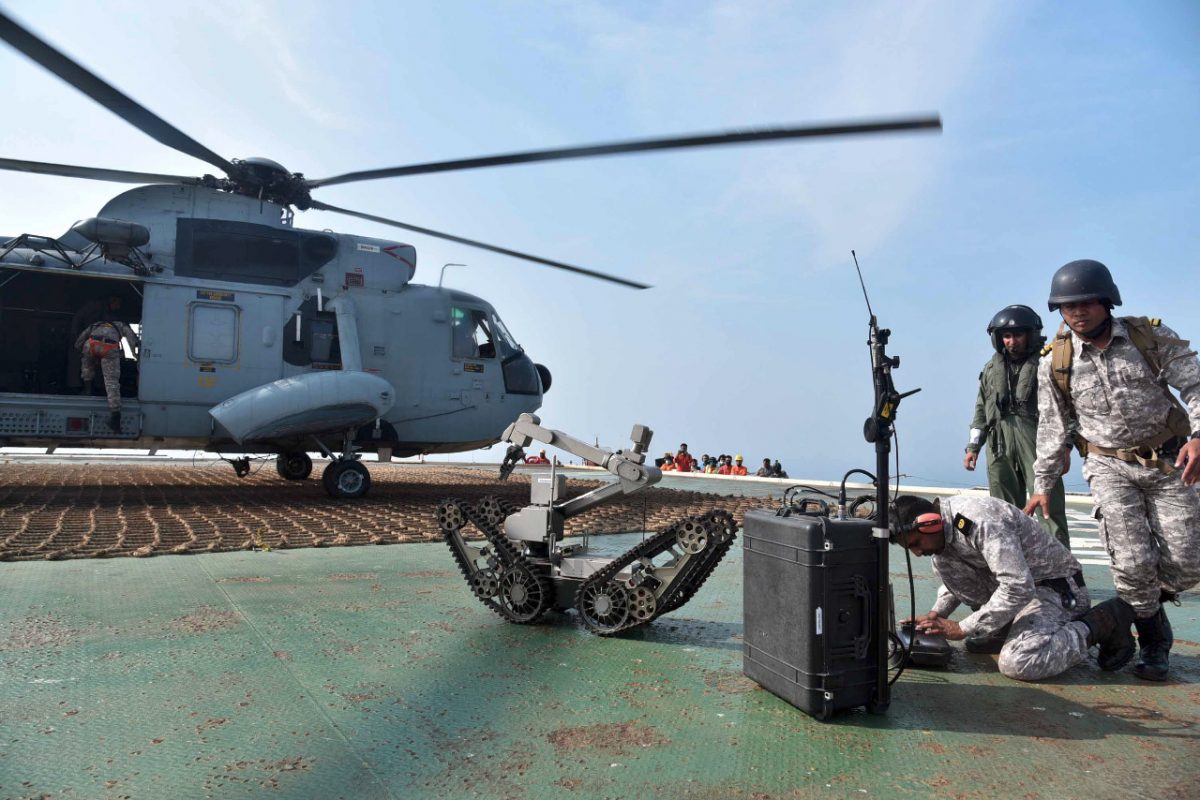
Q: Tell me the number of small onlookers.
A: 11